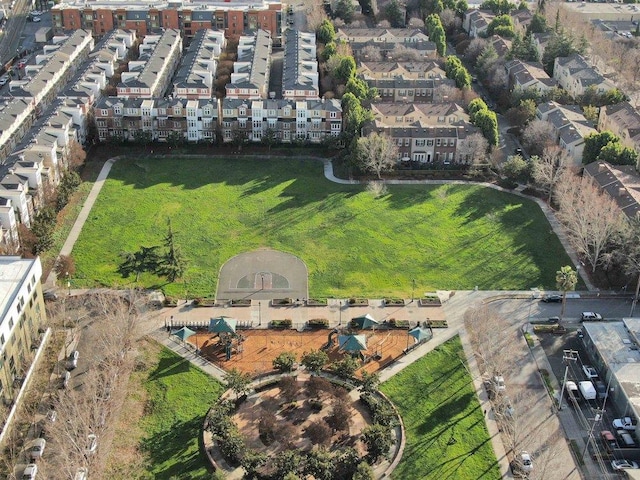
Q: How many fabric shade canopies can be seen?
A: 5